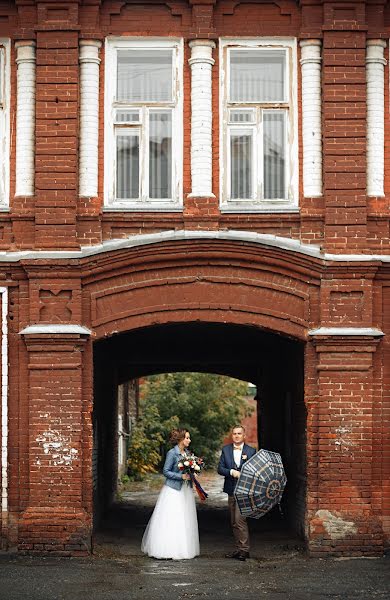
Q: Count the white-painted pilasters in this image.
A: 5